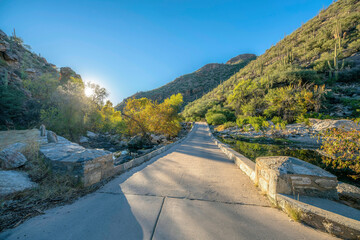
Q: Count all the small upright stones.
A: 2